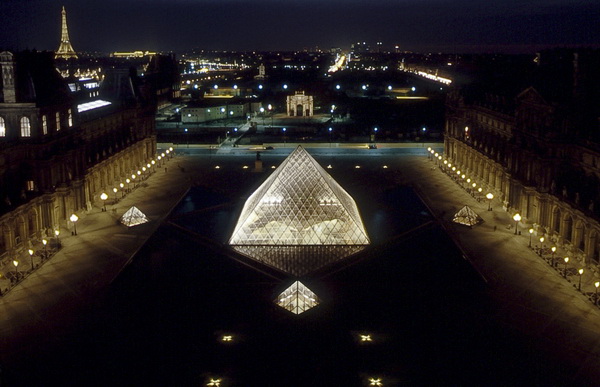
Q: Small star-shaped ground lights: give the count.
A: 4